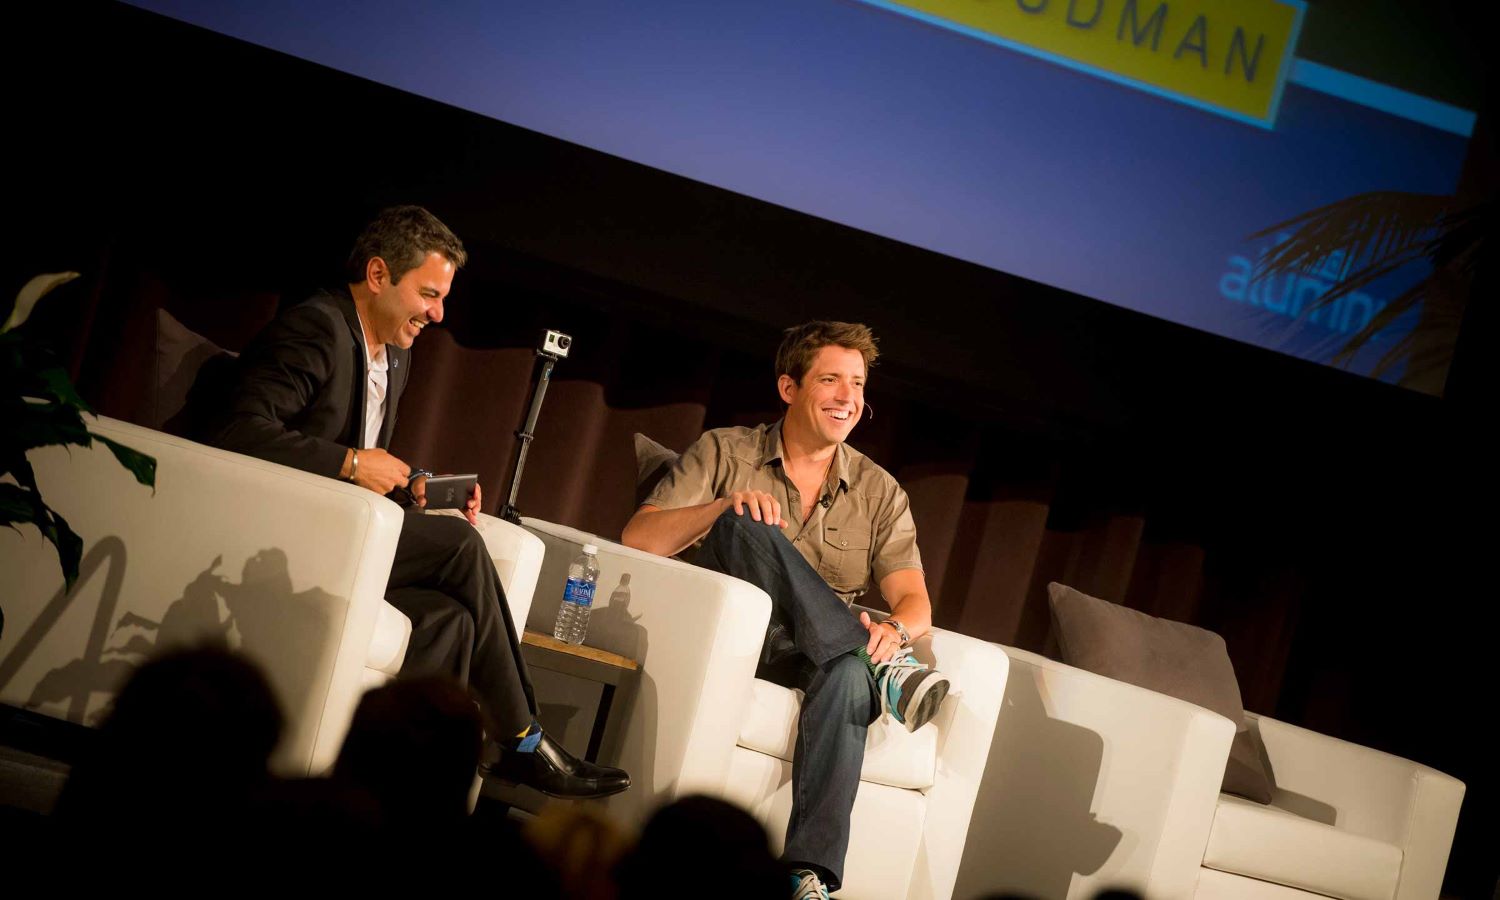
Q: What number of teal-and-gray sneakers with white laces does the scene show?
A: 2